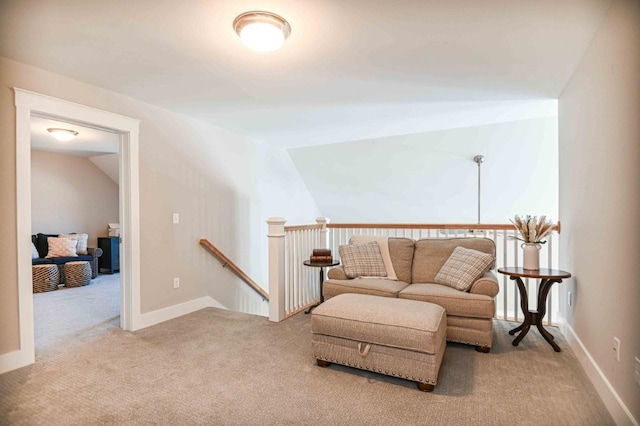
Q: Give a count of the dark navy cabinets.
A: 1